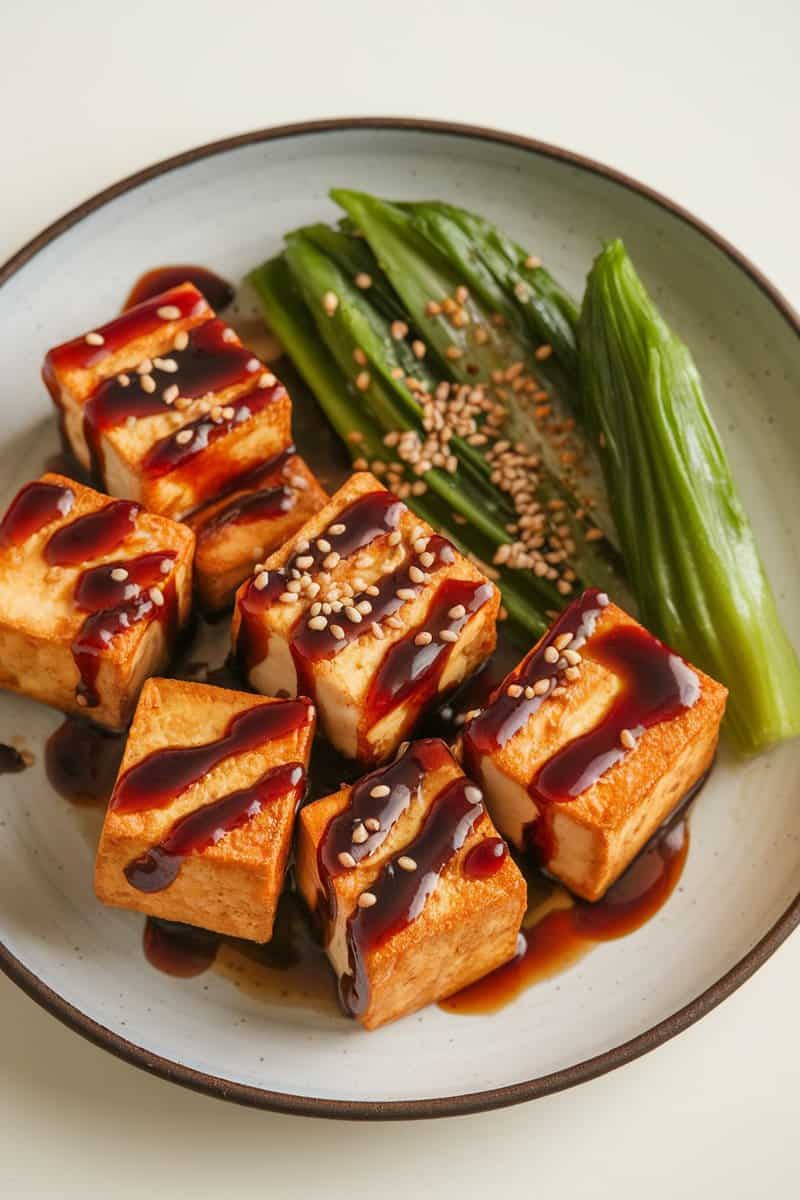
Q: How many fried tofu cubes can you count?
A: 7